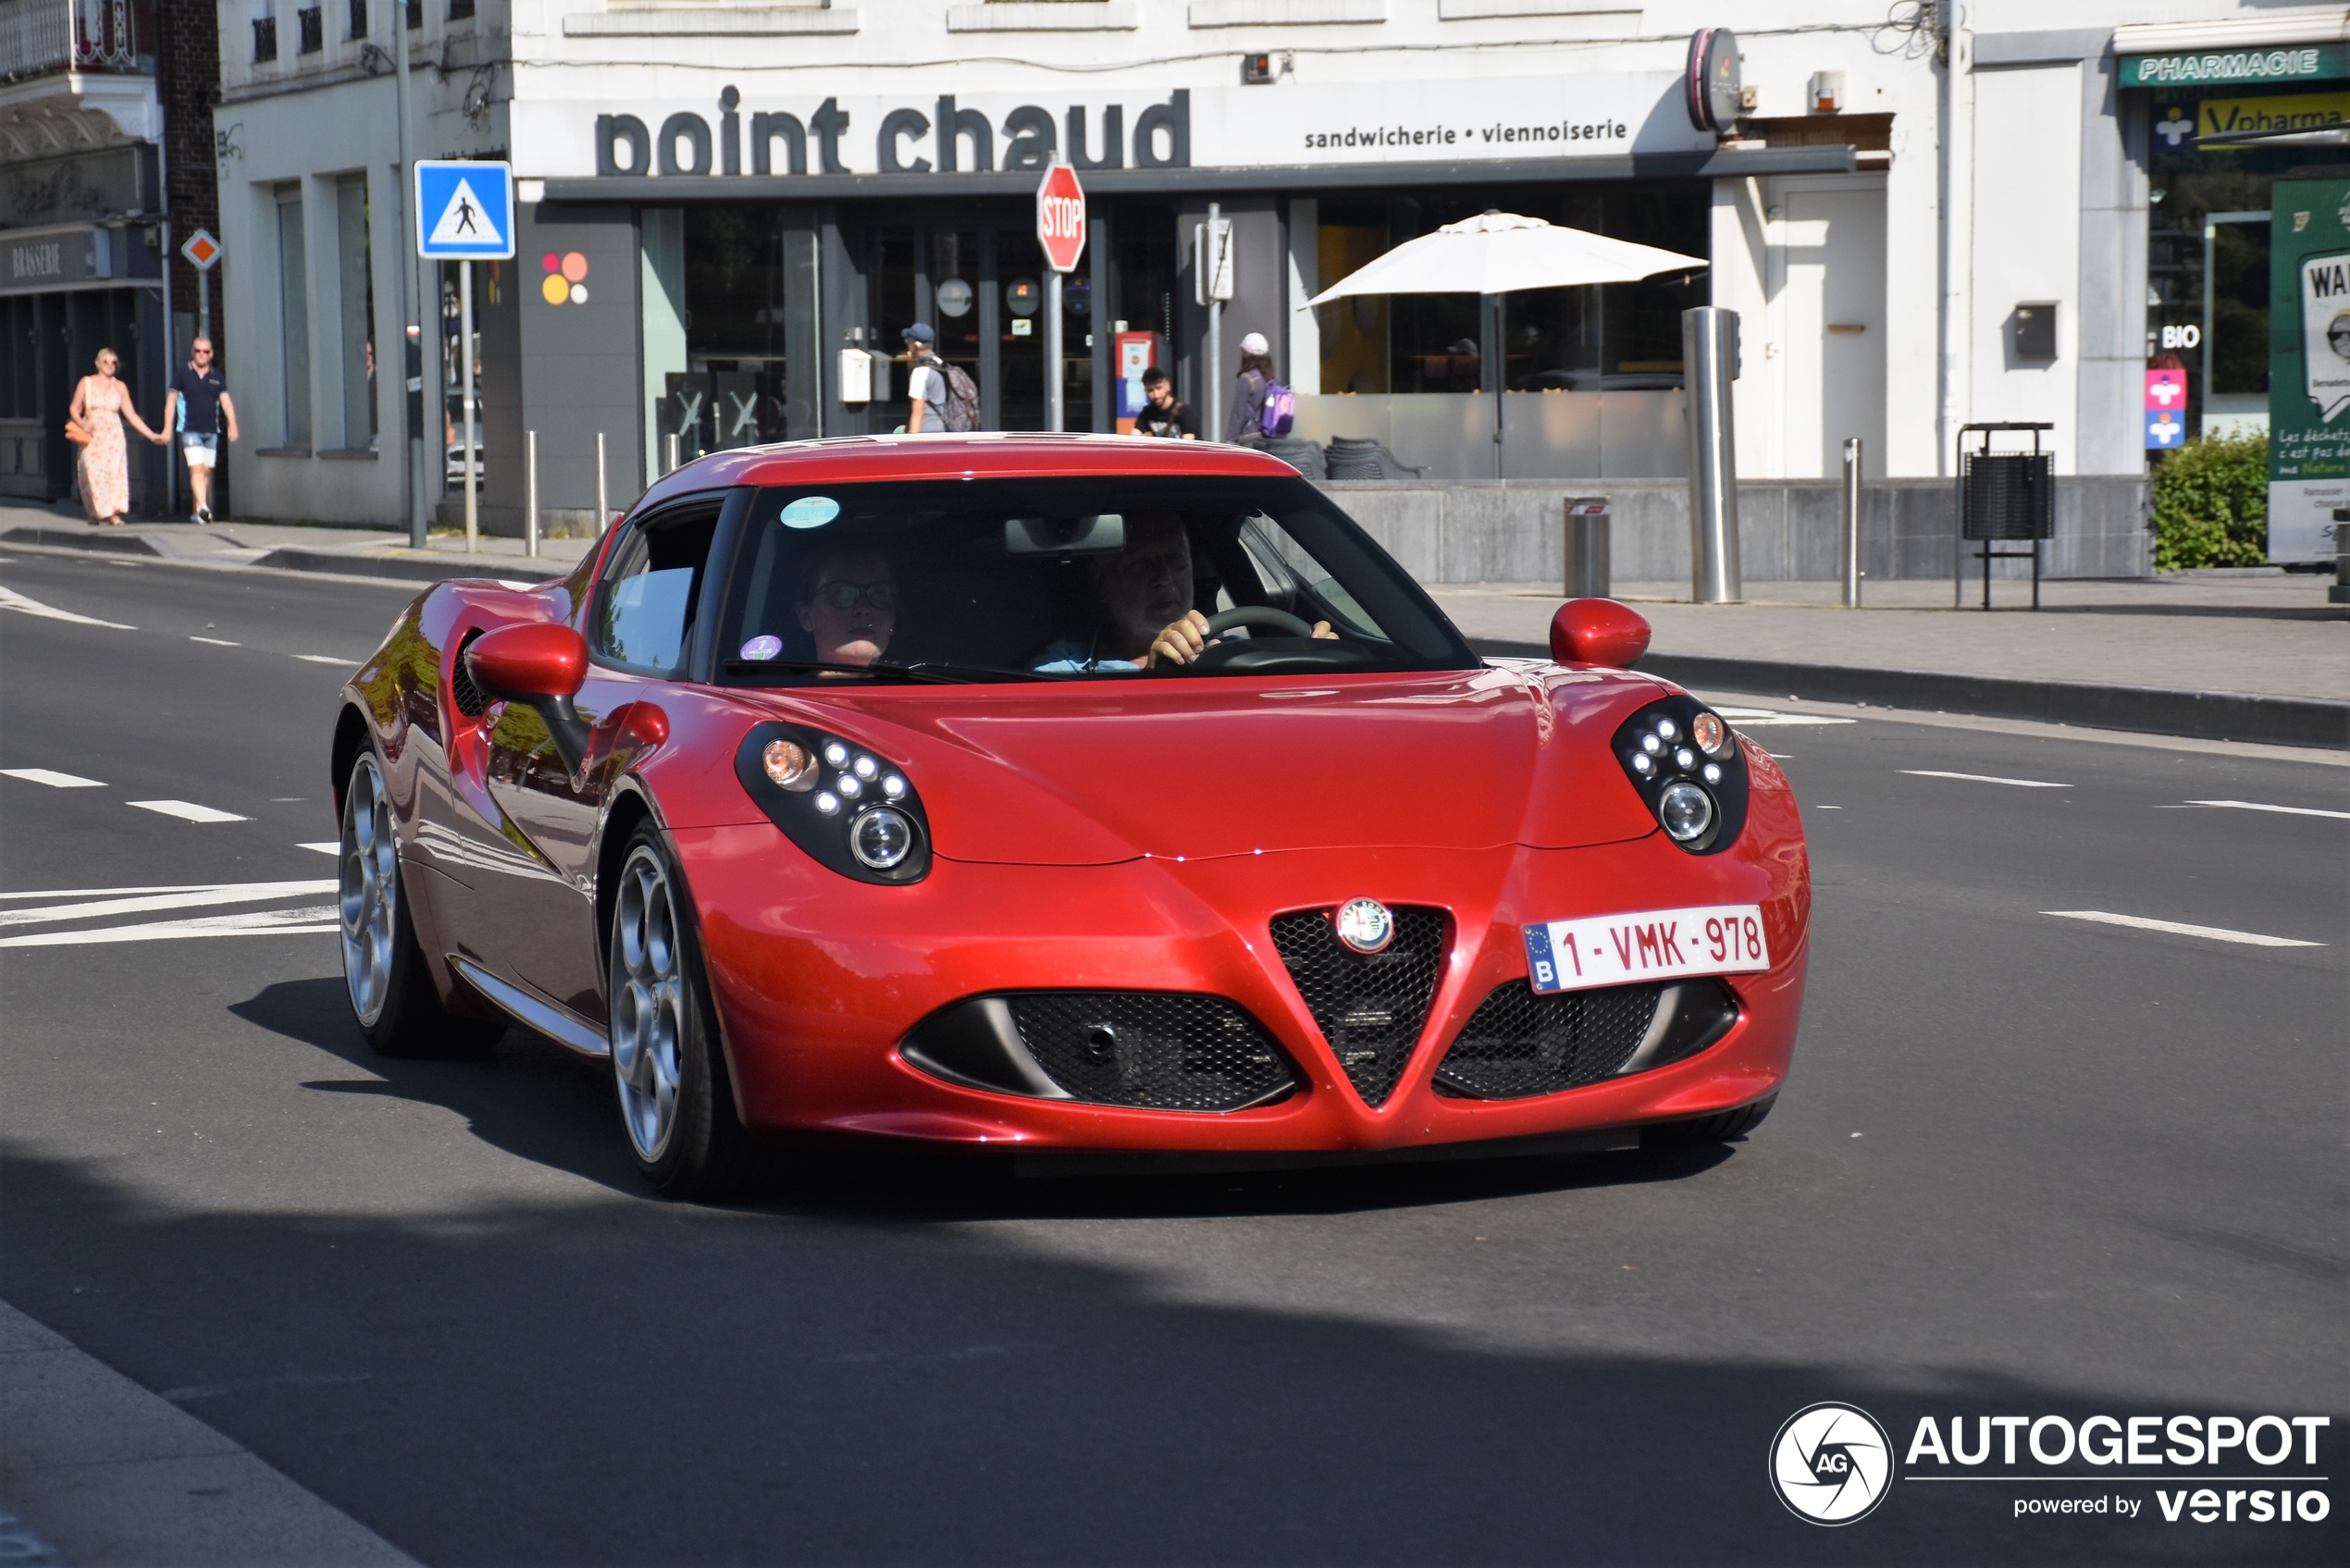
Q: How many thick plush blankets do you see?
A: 0